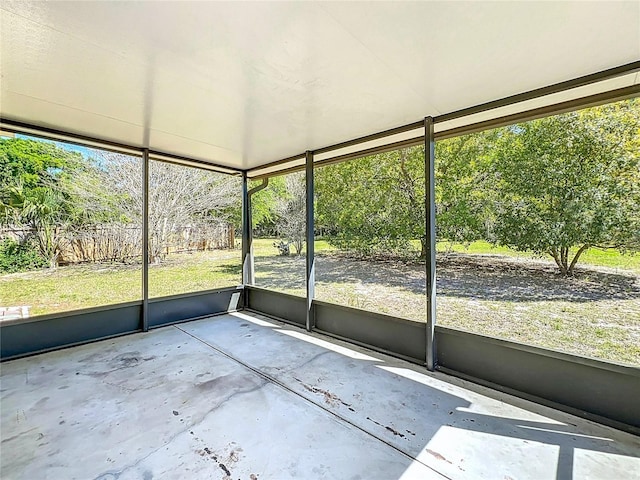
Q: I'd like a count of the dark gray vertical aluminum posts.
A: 4